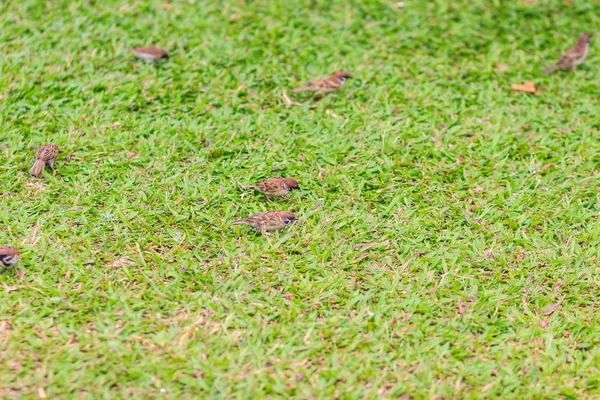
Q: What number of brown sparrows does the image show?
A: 7